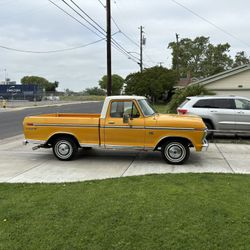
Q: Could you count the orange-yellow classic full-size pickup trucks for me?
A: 1